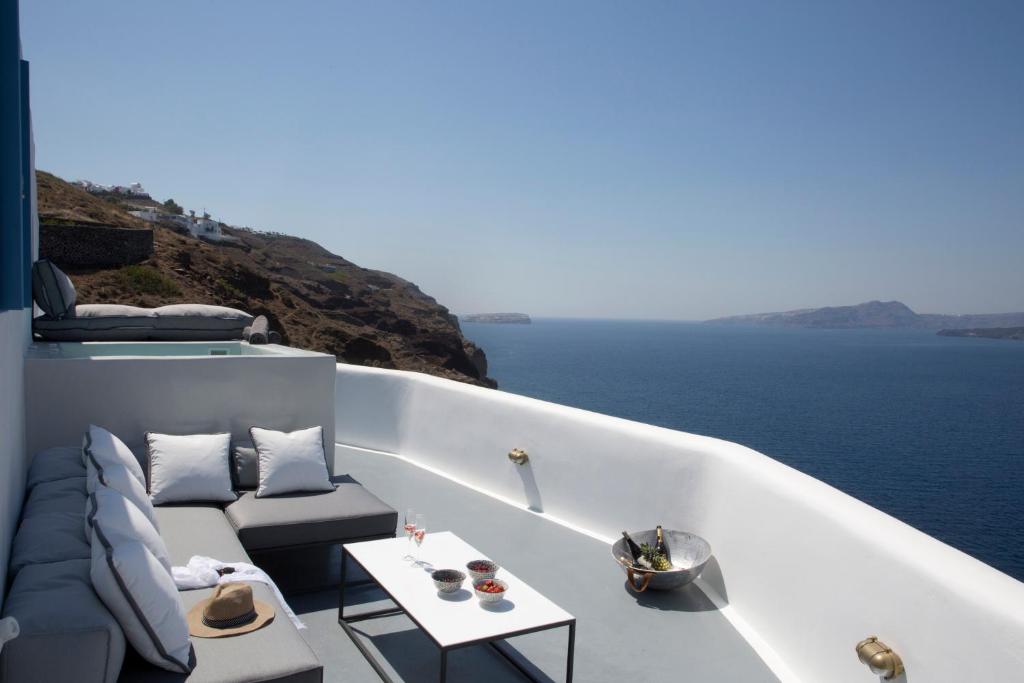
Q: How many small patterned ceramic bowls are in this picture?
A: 3